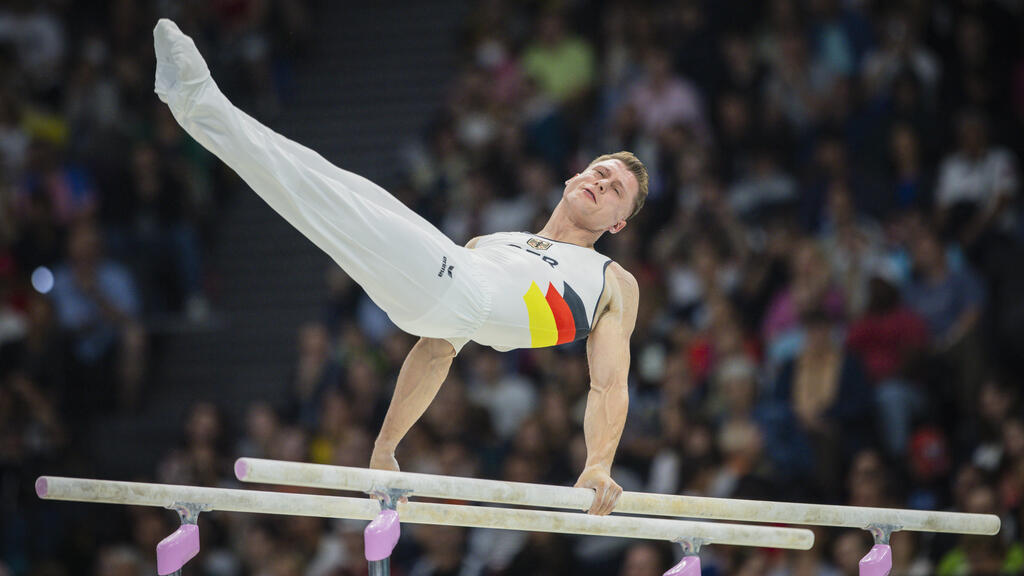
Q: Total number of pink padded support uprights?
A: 4